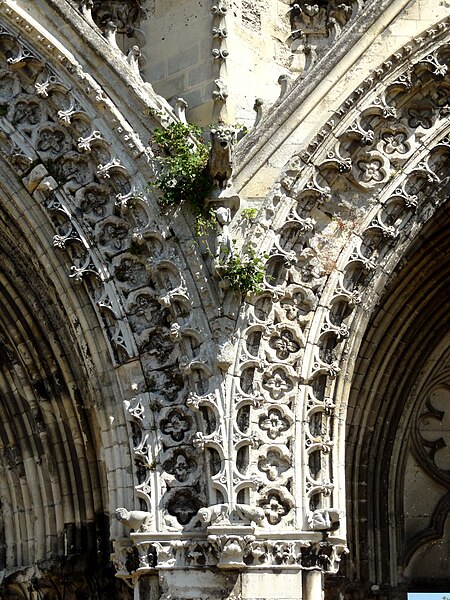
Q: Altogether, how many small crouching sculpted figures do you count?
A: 4